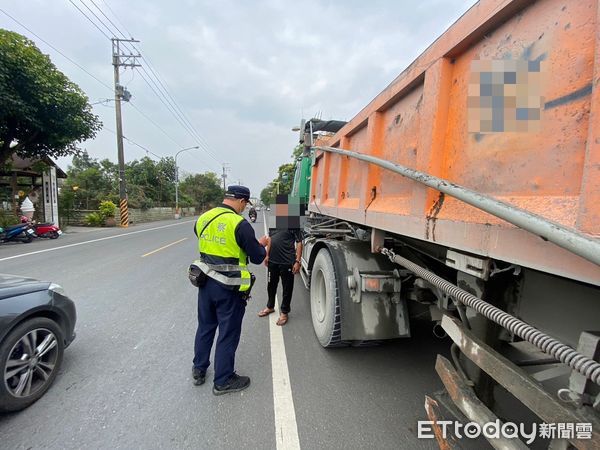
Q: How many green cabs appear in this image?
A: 1